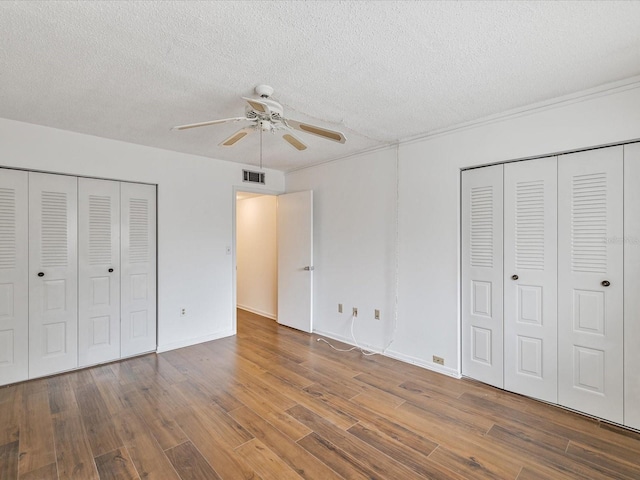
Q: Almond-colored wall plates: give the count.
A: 4